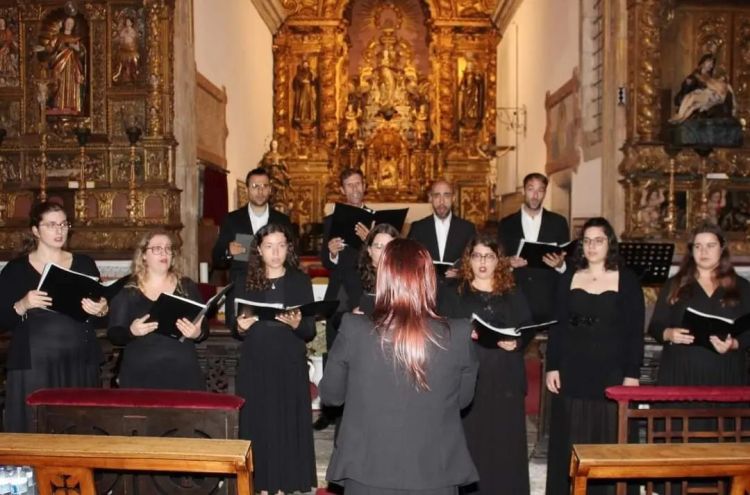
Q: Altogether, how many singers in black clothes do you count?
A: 11